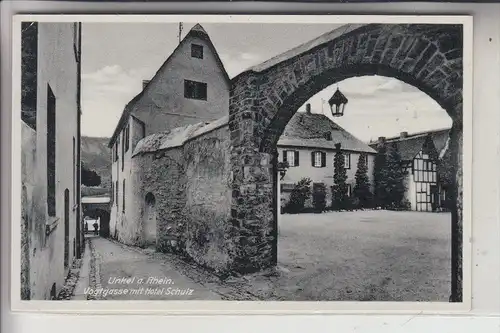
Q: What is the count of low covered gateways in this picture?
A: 1